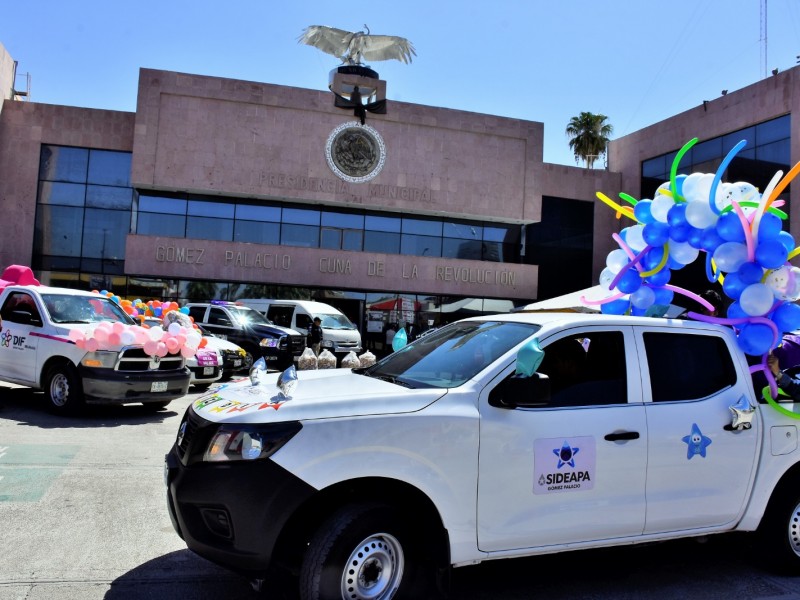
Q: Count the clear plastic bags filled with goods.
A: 4